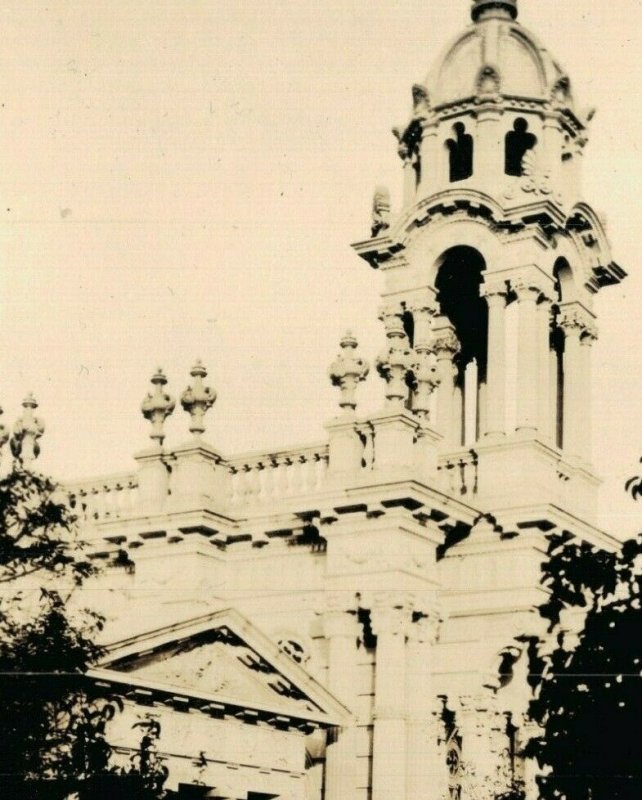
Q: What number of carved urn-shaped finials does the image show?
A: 7